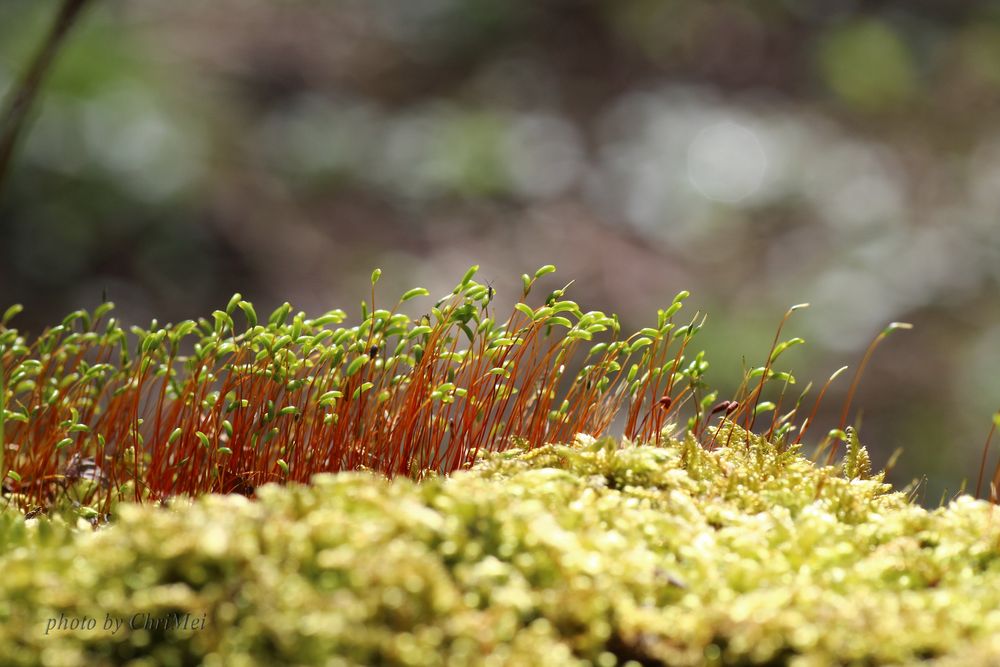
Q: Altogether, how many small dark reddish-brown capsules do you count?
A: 3